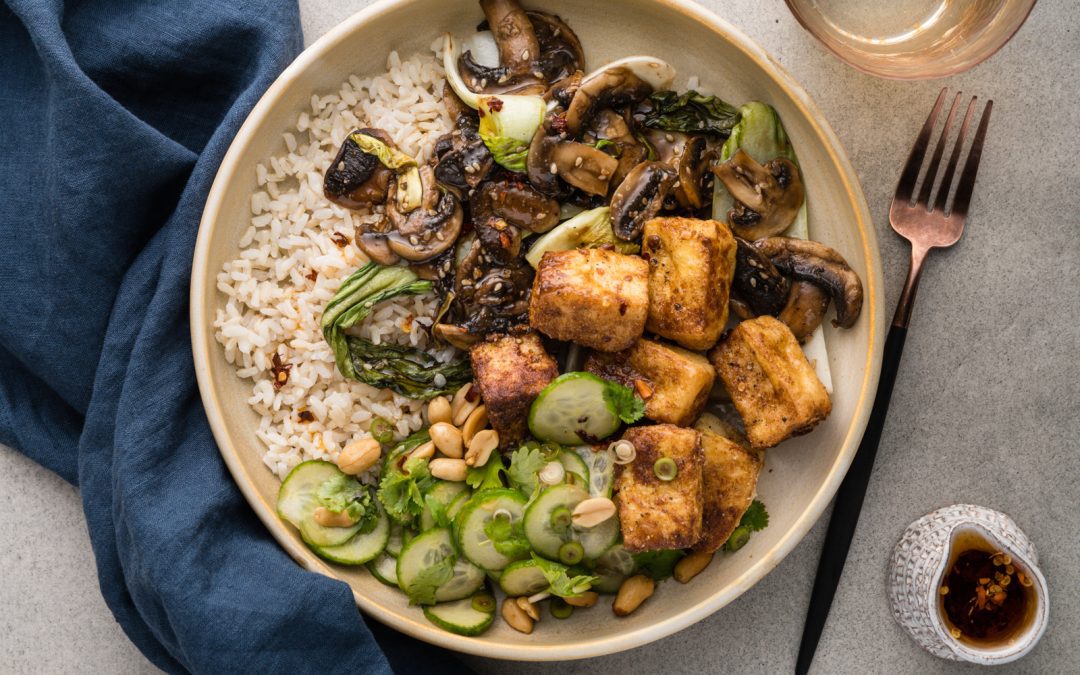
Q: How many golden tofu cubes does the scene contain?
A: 7